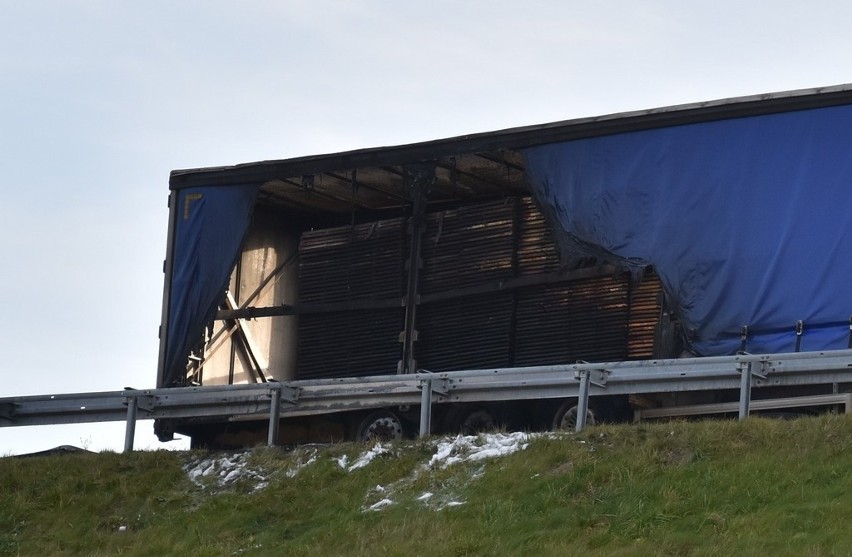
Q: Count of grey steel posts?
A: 5